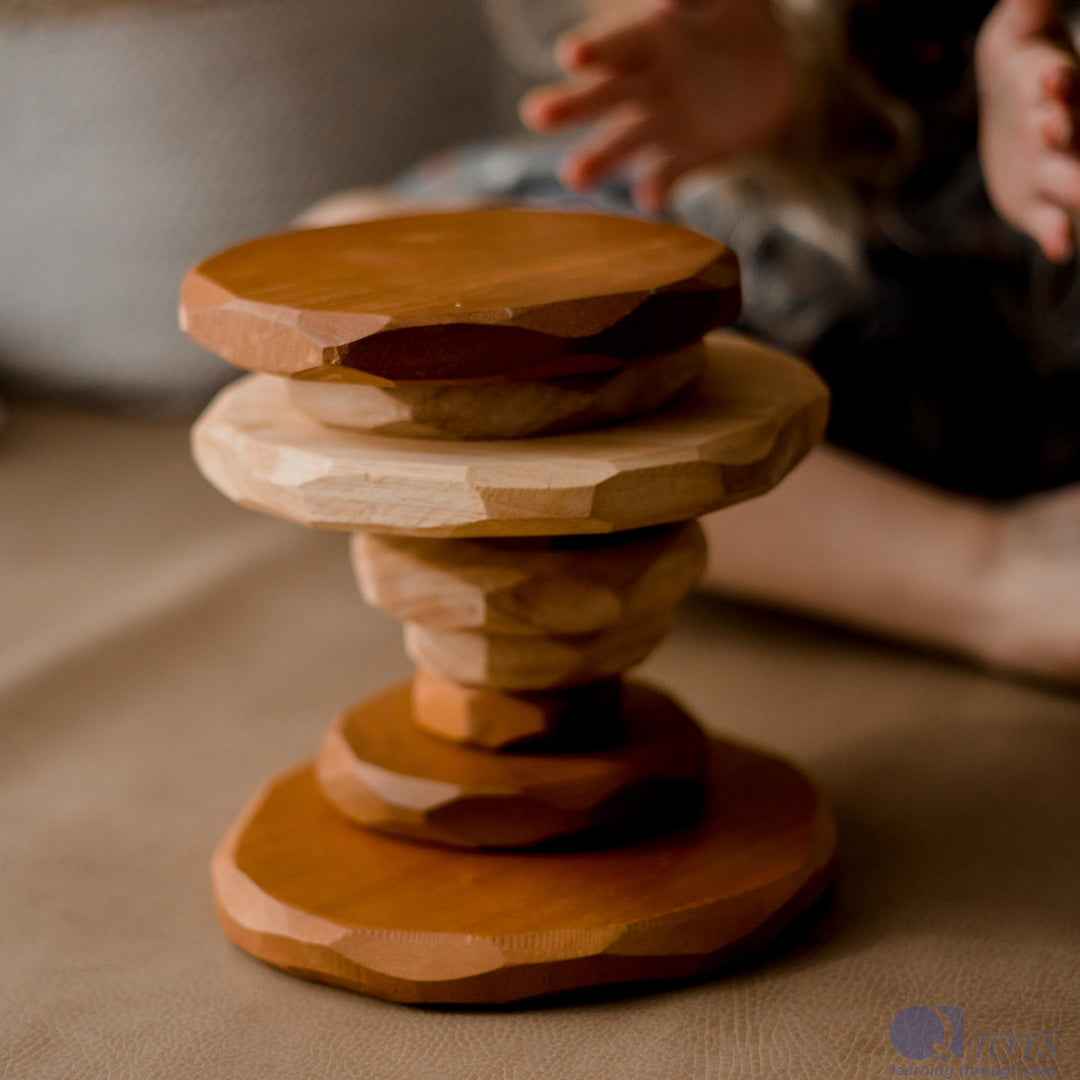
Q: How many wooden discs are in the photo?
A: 8